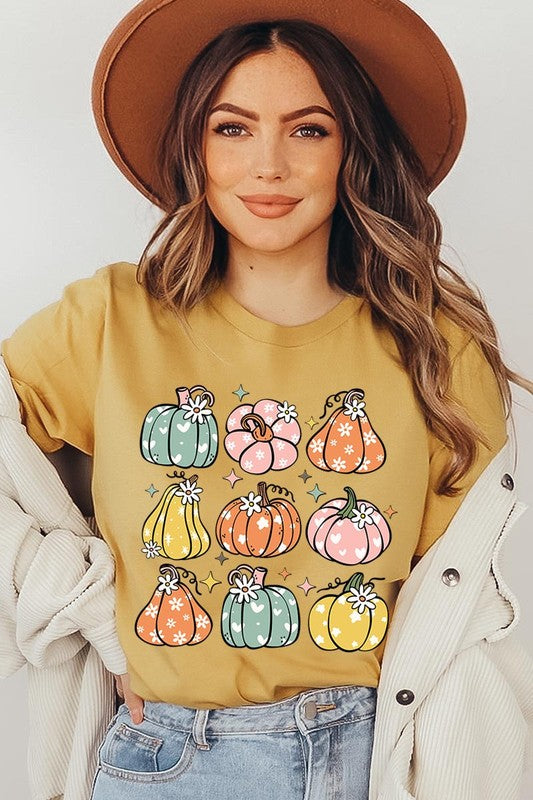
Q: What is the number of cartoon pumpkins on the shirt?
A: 9